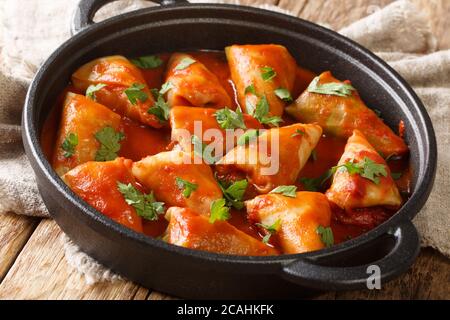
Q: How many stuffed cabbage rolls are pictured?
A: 12